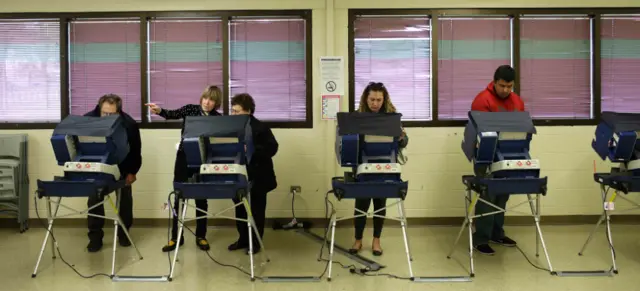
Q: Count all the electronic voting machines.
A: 5